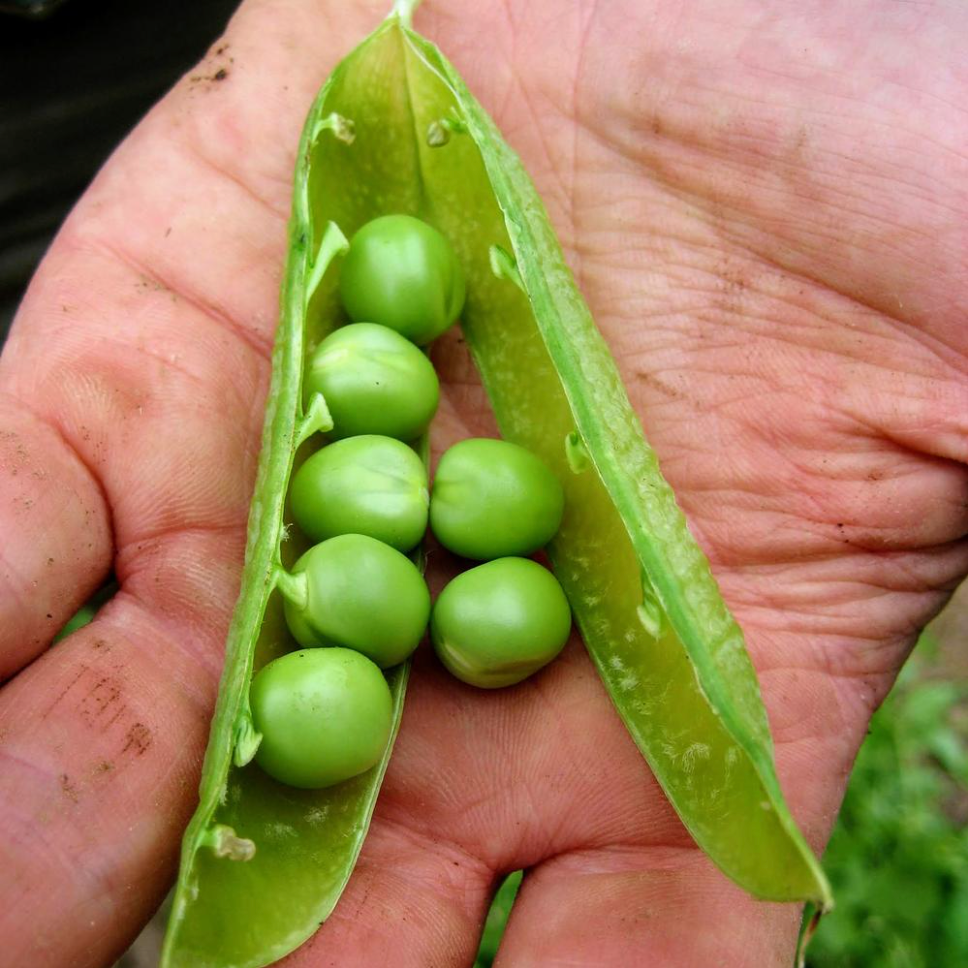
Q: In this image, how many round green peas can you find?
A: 7